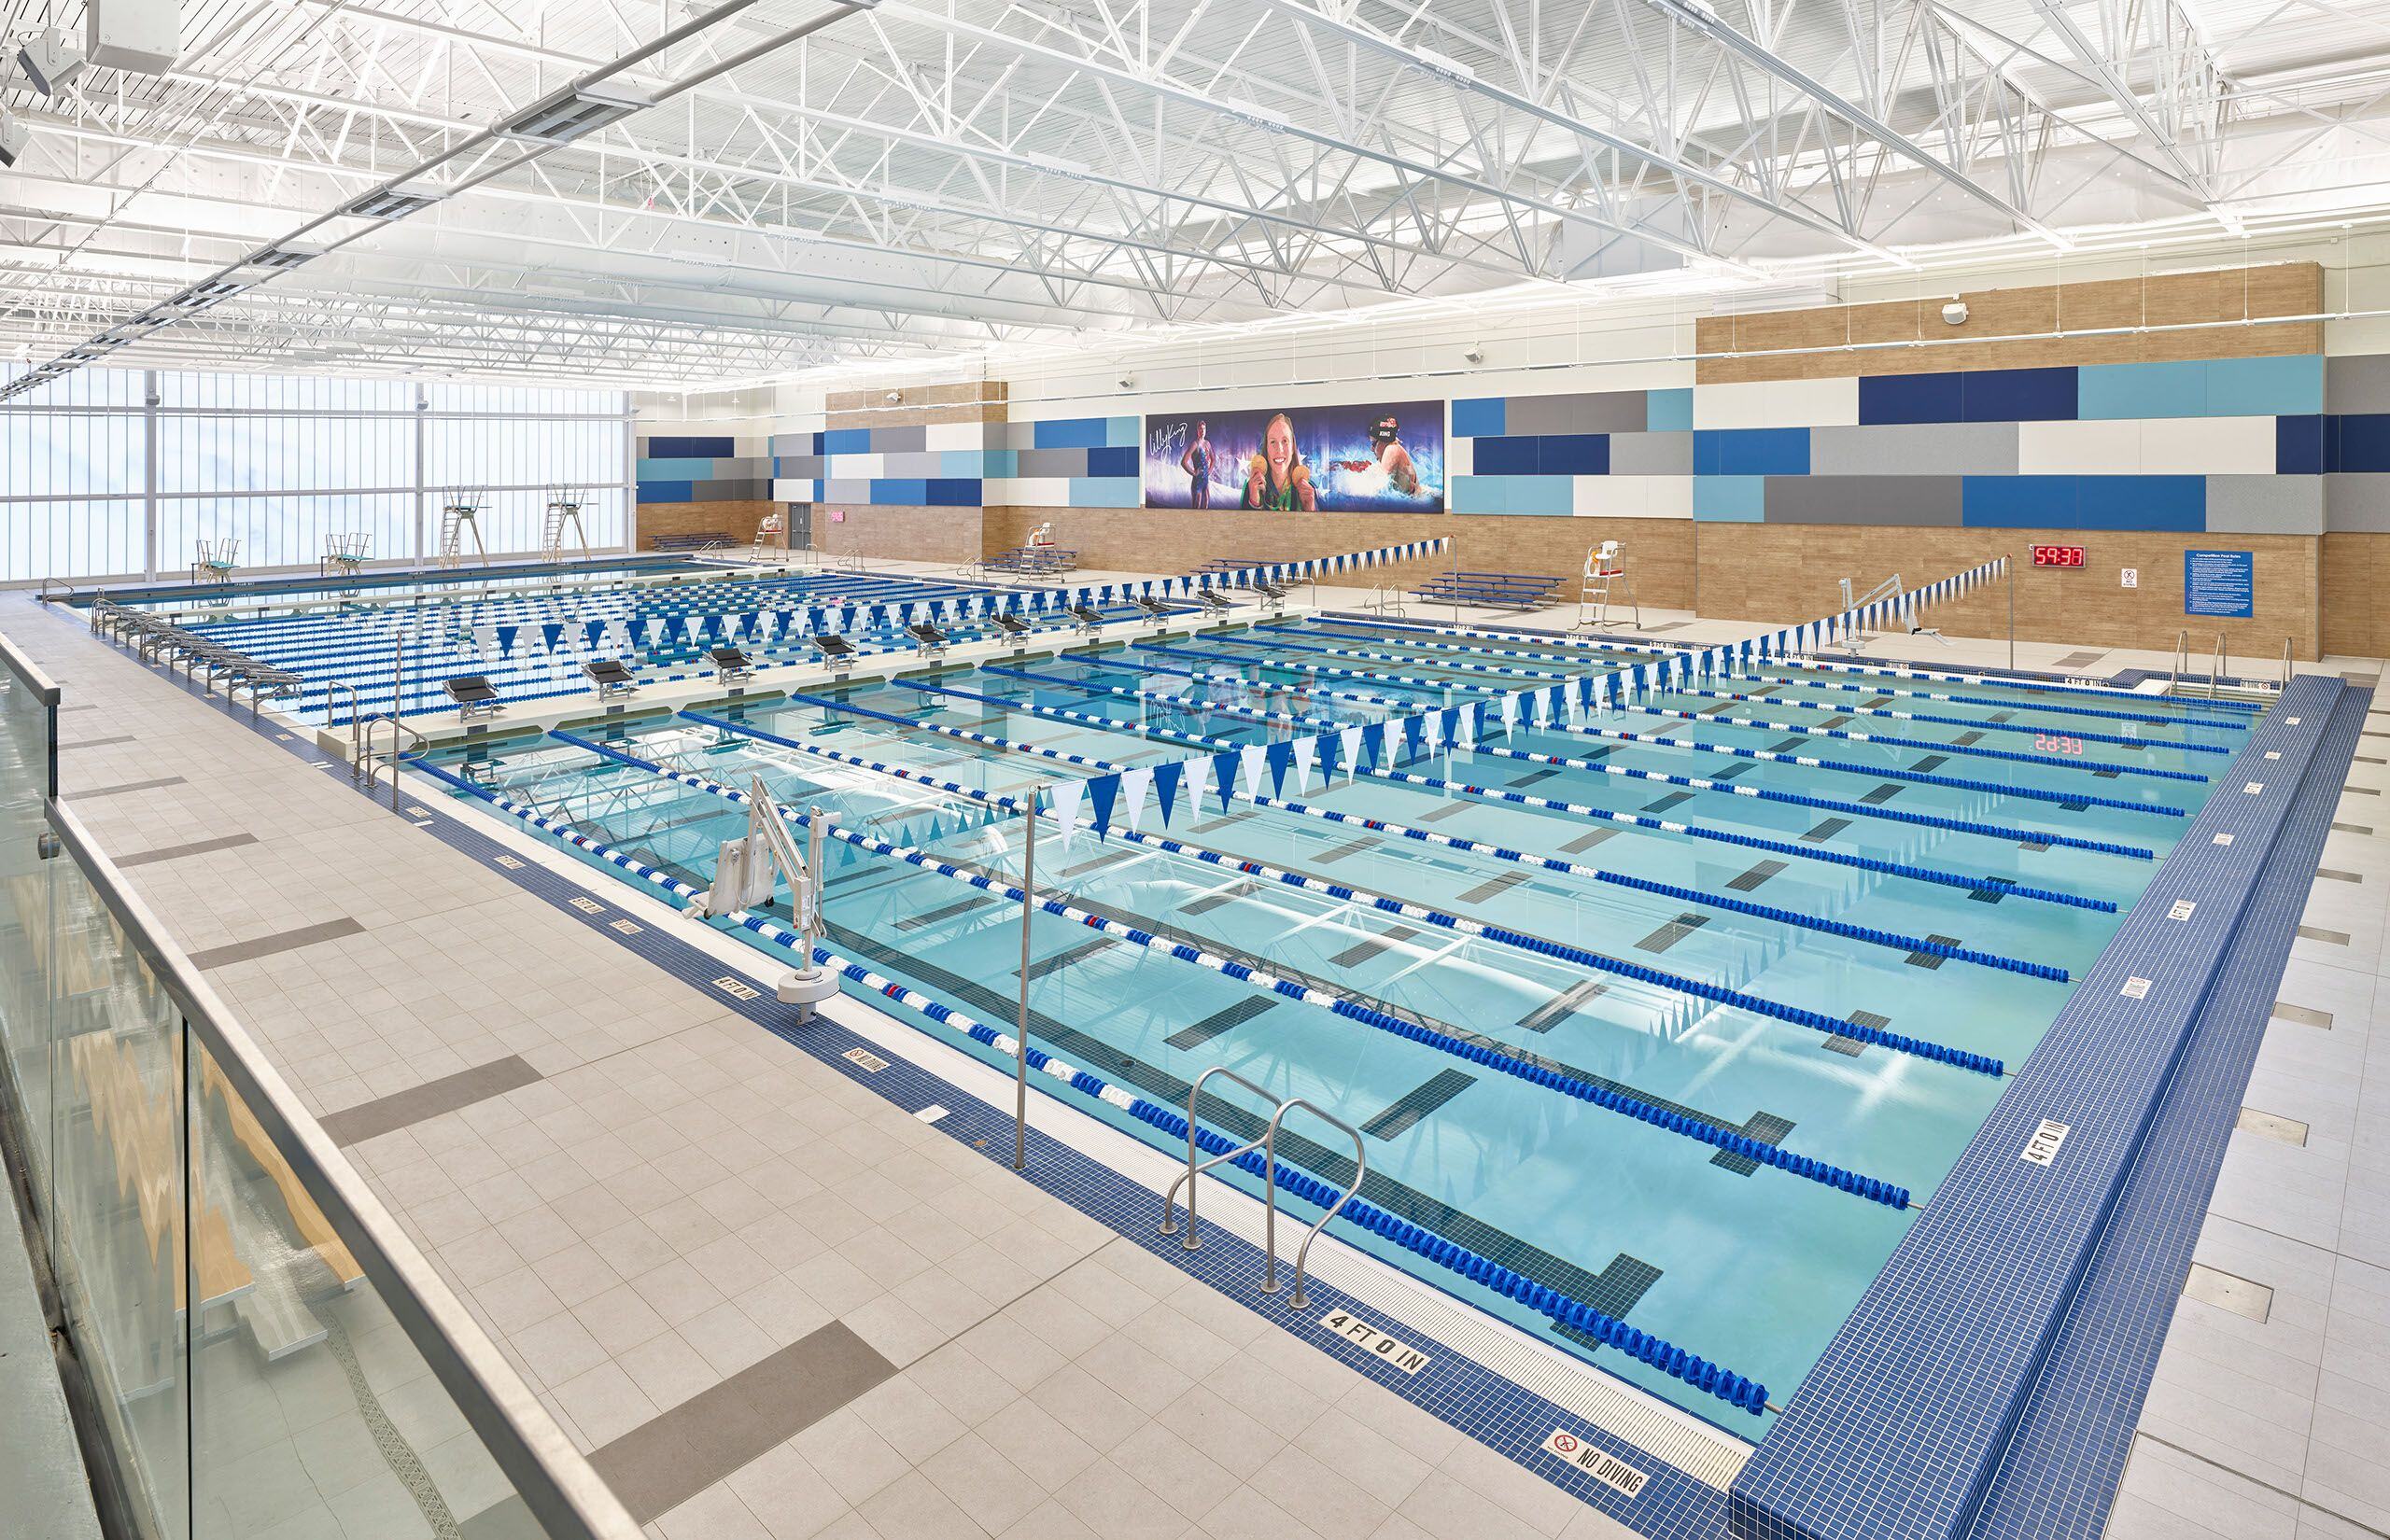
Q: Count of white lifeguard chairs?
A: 3